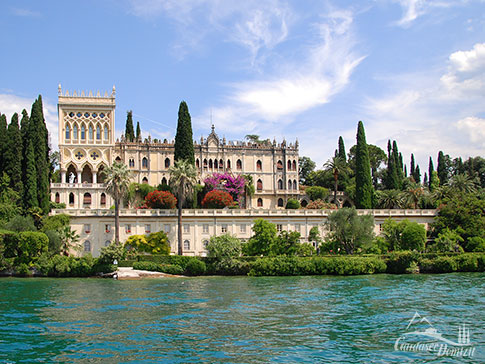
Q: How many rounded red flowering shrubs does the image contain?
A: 2